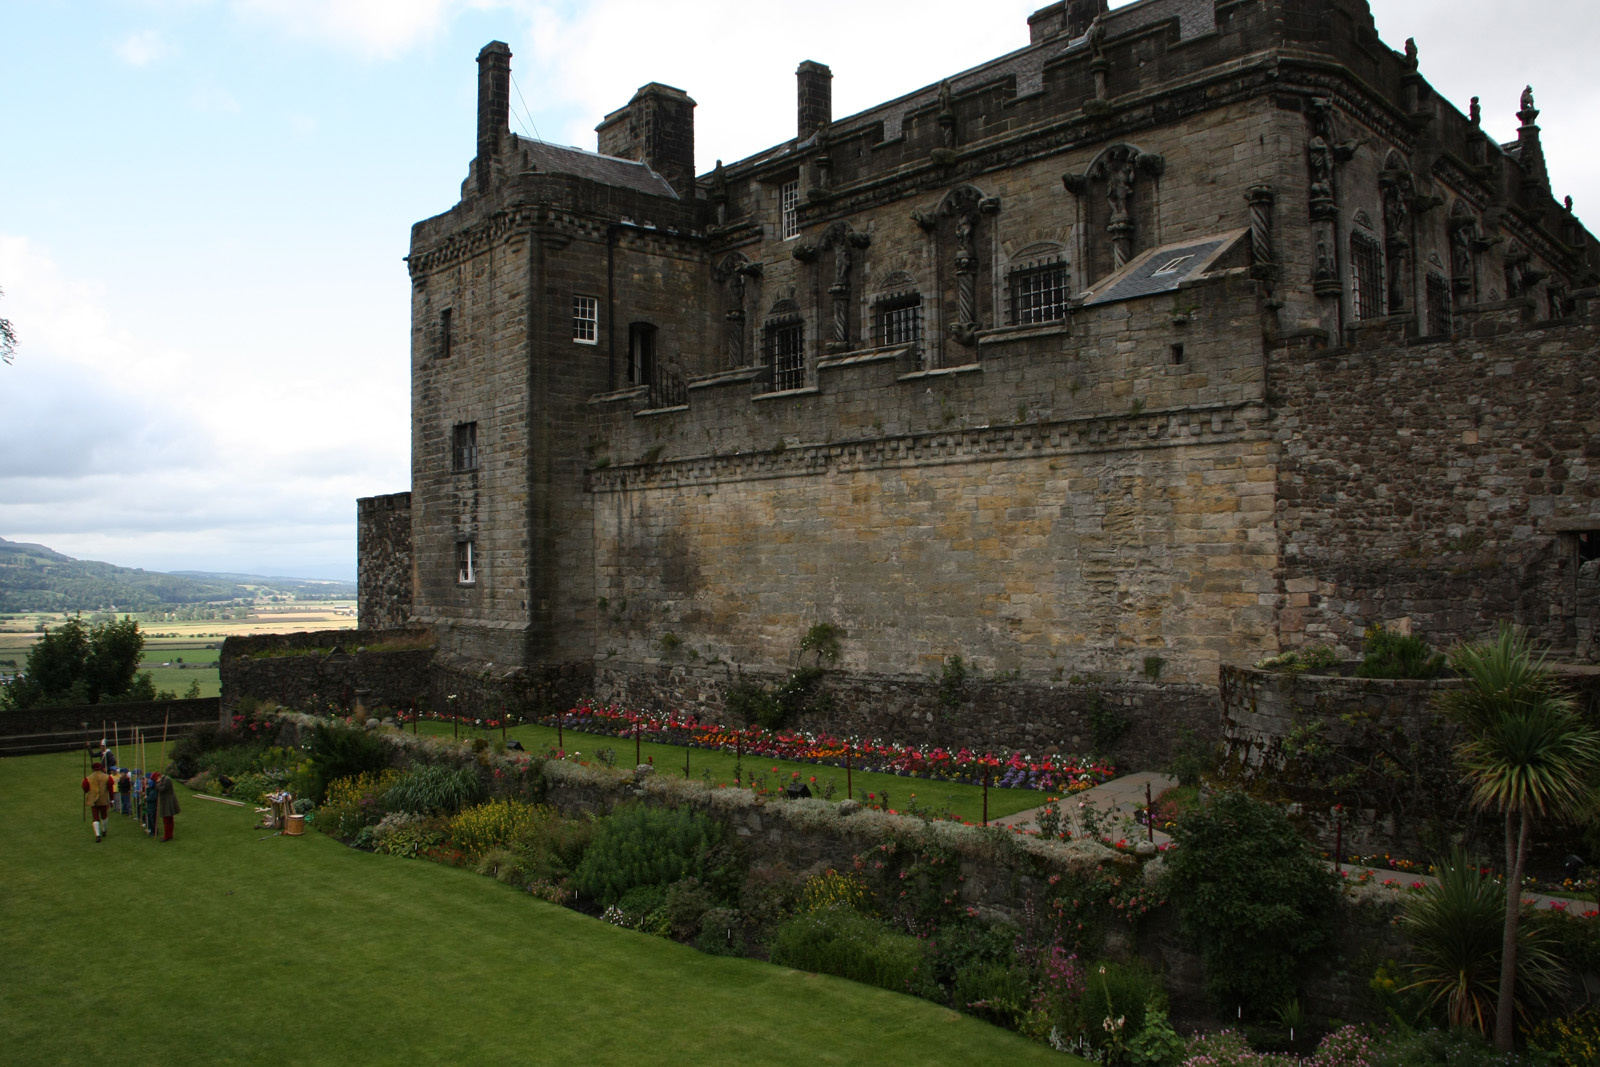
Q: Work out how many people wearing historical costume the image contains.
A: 3